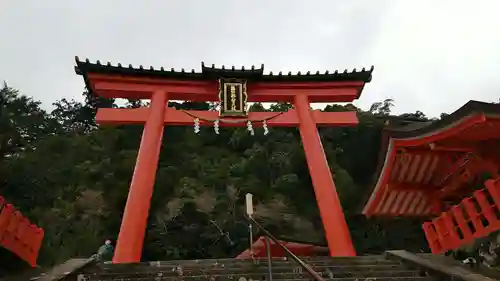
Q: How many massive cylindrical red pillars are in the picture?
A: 2